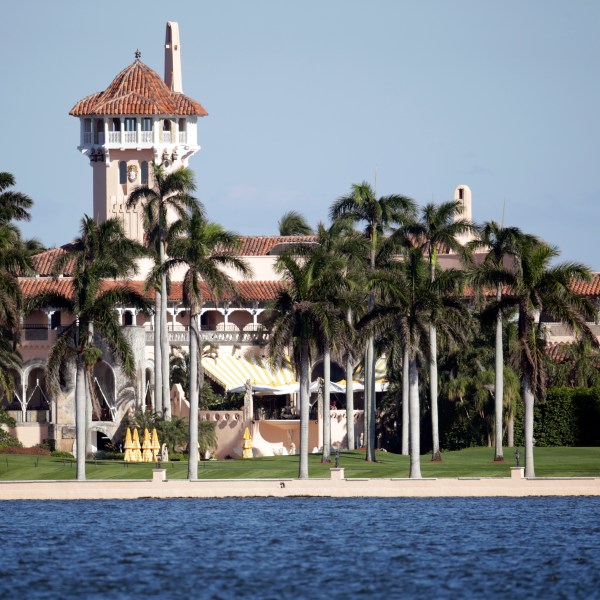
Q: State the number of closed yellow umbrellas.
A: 5